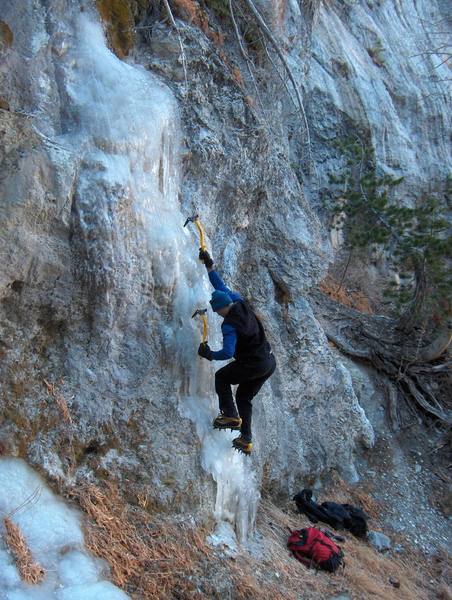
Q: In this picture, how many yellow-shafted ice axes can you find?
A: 2